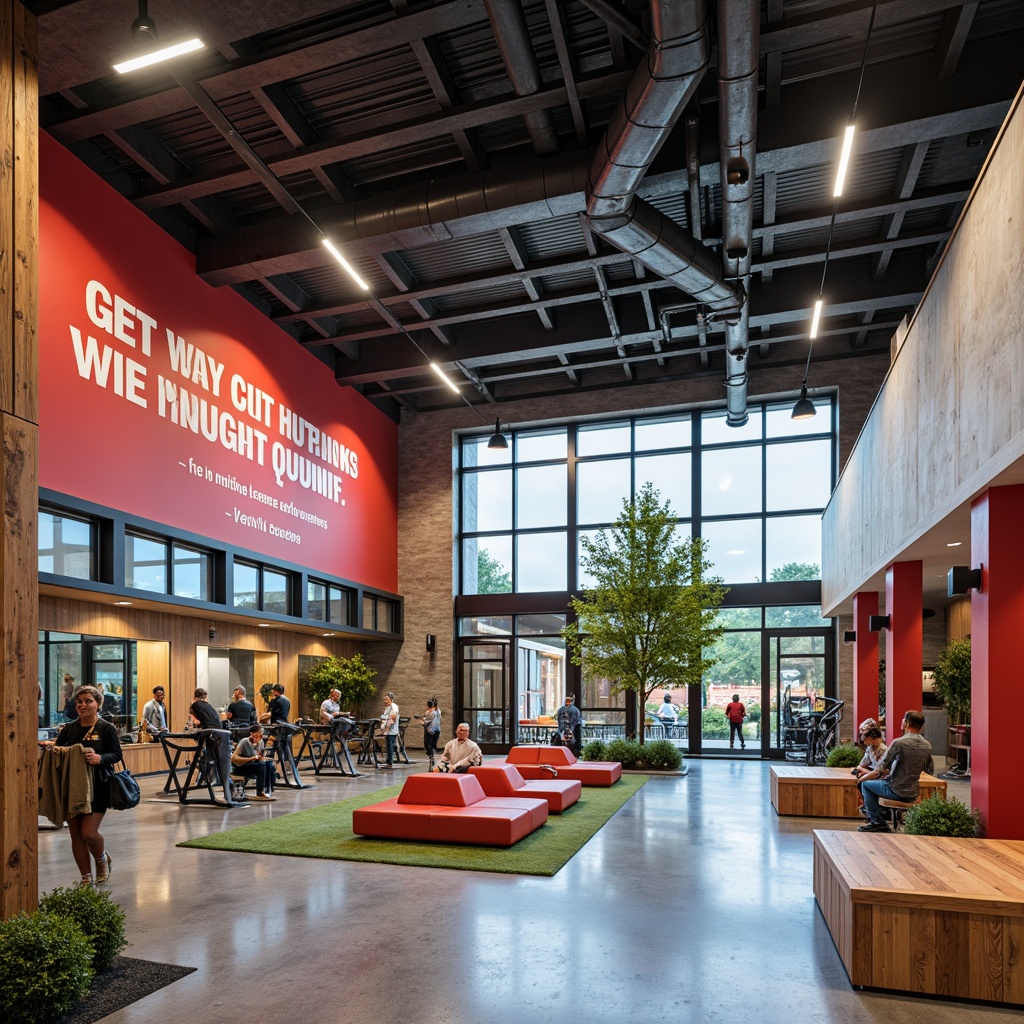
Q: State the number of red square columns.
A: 3